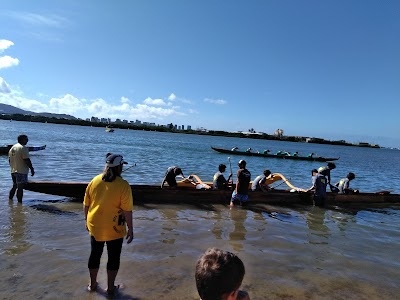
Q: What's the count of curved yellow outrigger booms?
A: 2